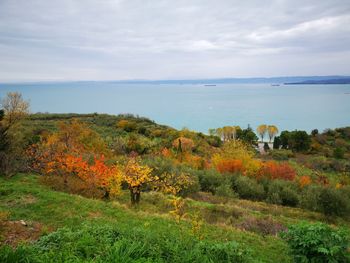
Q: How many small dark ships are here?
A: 2